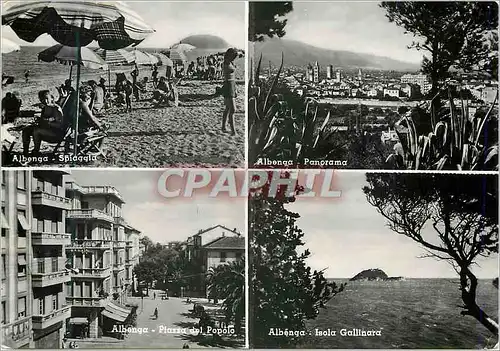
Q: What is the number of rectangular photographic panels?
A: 4